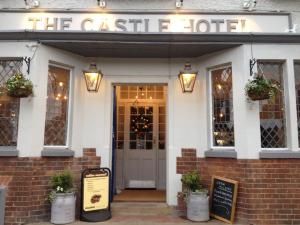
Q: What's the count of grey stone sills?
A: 4